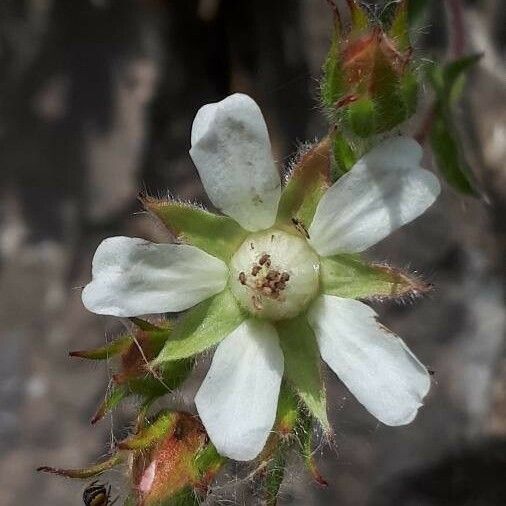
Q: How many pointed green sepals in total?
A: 5